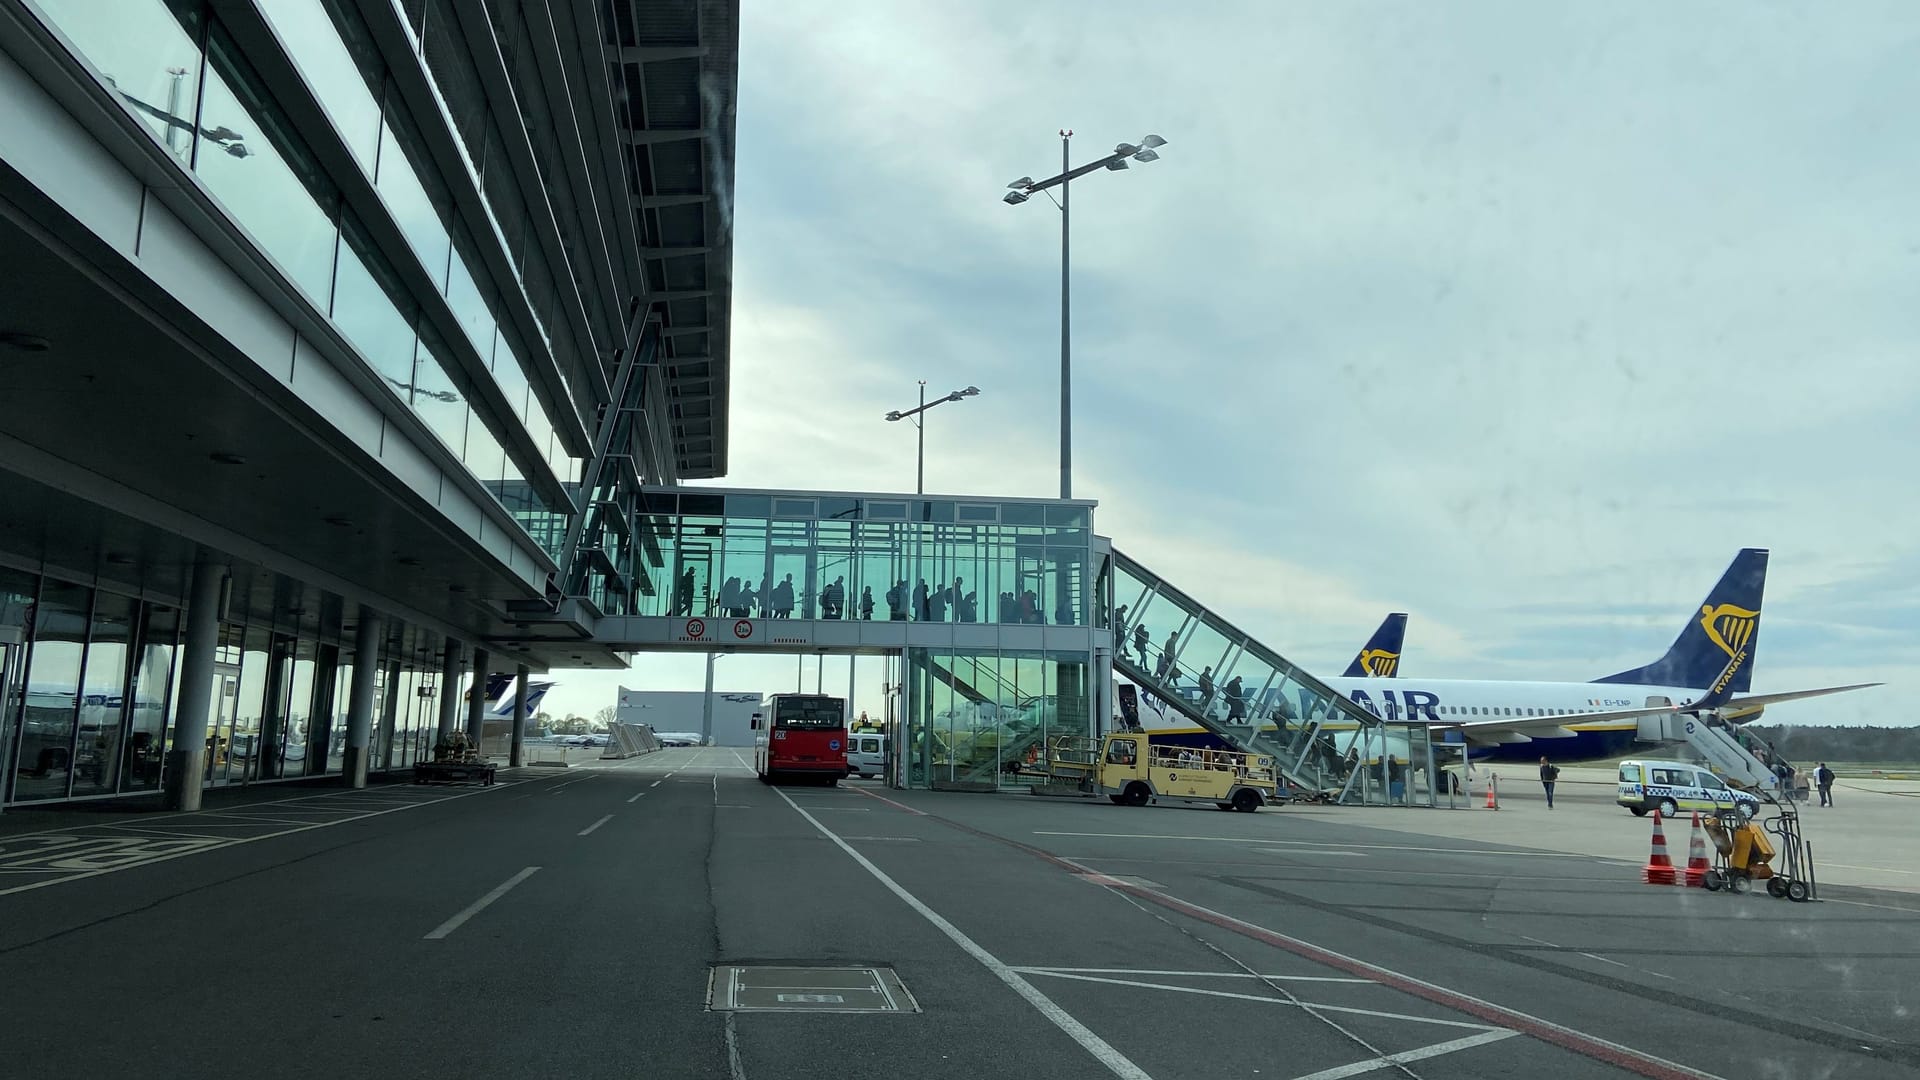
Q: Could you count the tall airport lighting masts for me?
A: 2